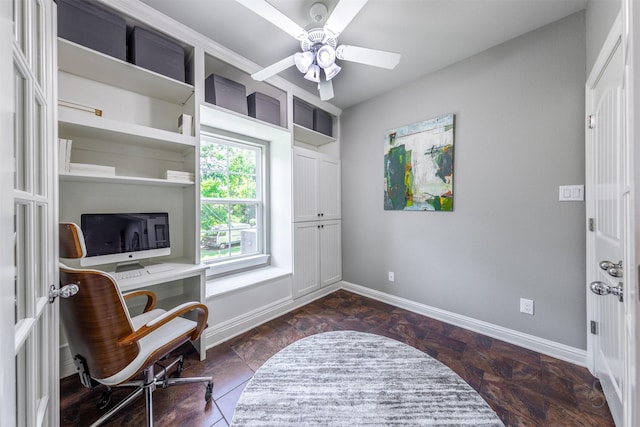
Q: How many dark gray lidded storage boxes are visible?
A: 6